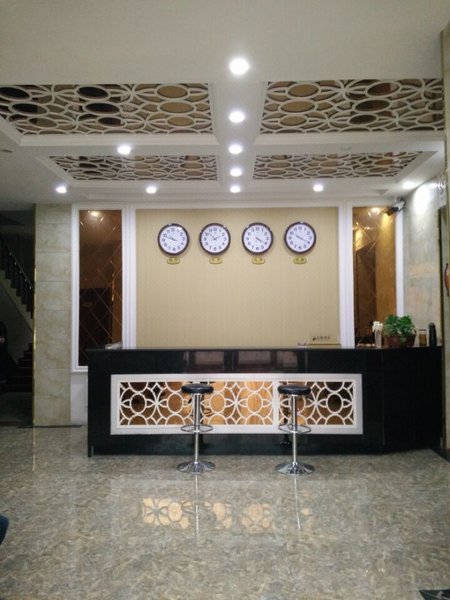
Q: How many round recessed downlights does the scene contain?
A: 10